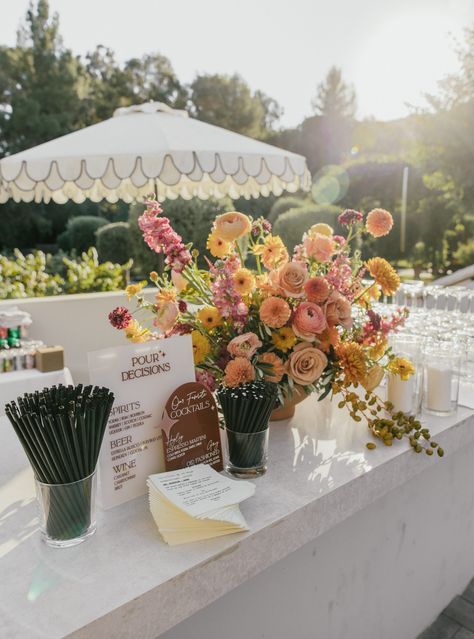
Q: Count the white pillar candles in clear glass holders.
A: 2